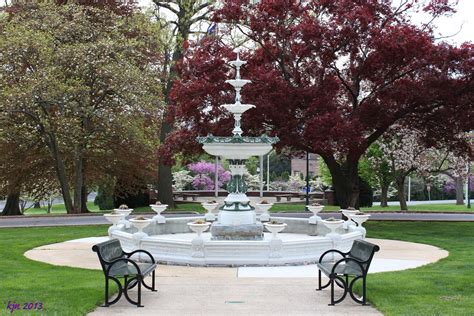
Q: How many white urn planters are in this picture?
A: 12